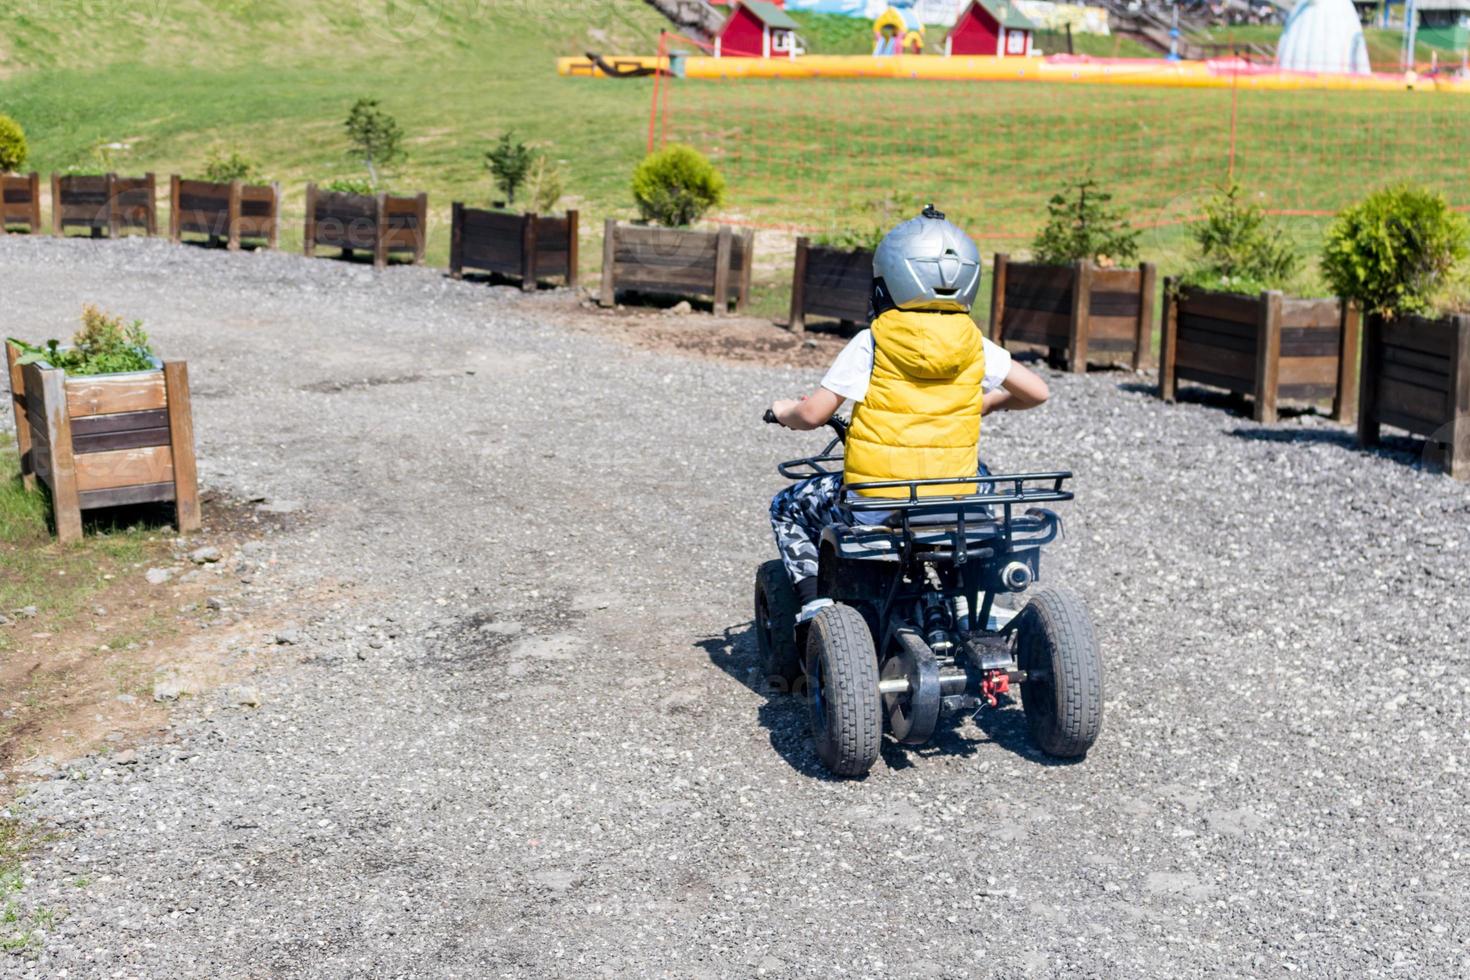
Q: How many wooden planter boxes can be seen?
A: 11